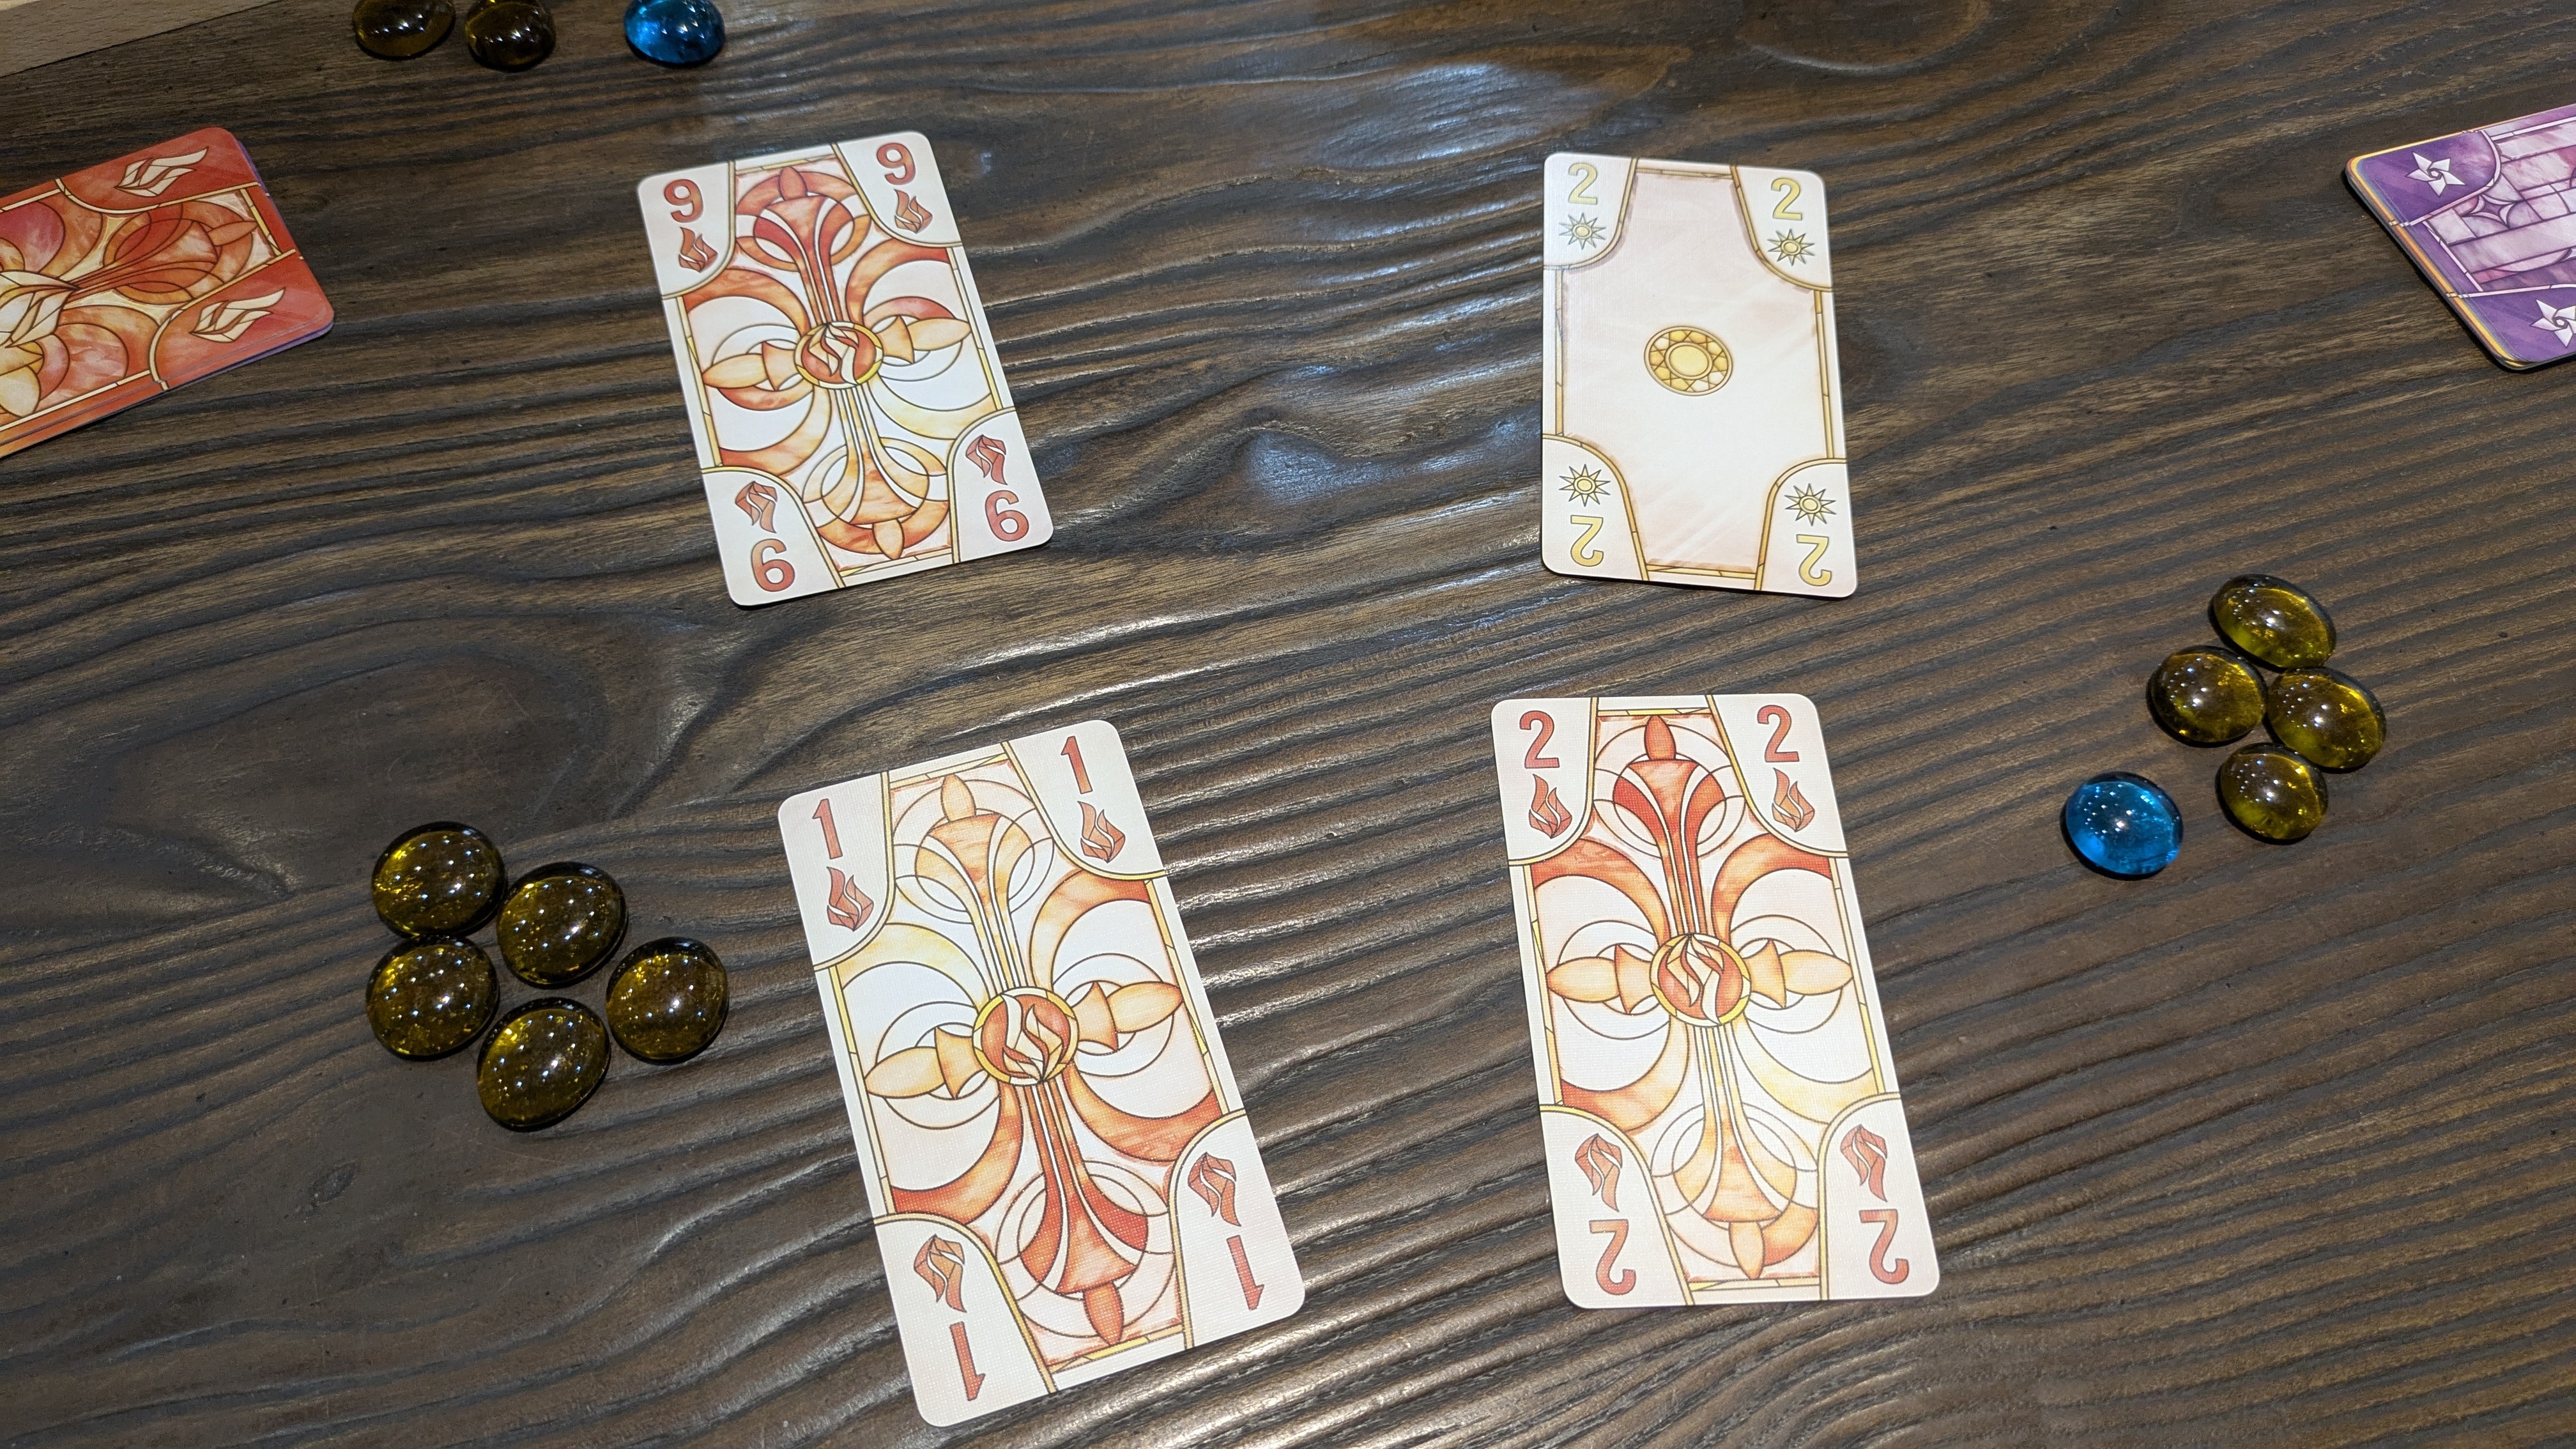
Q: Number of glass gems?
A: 13